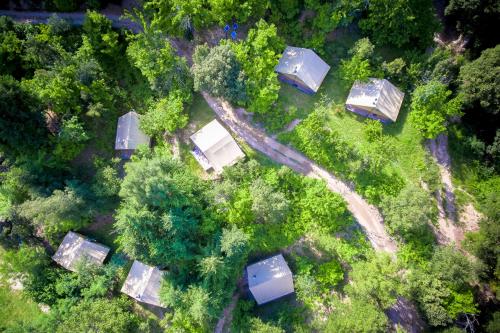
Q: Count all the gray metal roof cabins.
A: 7